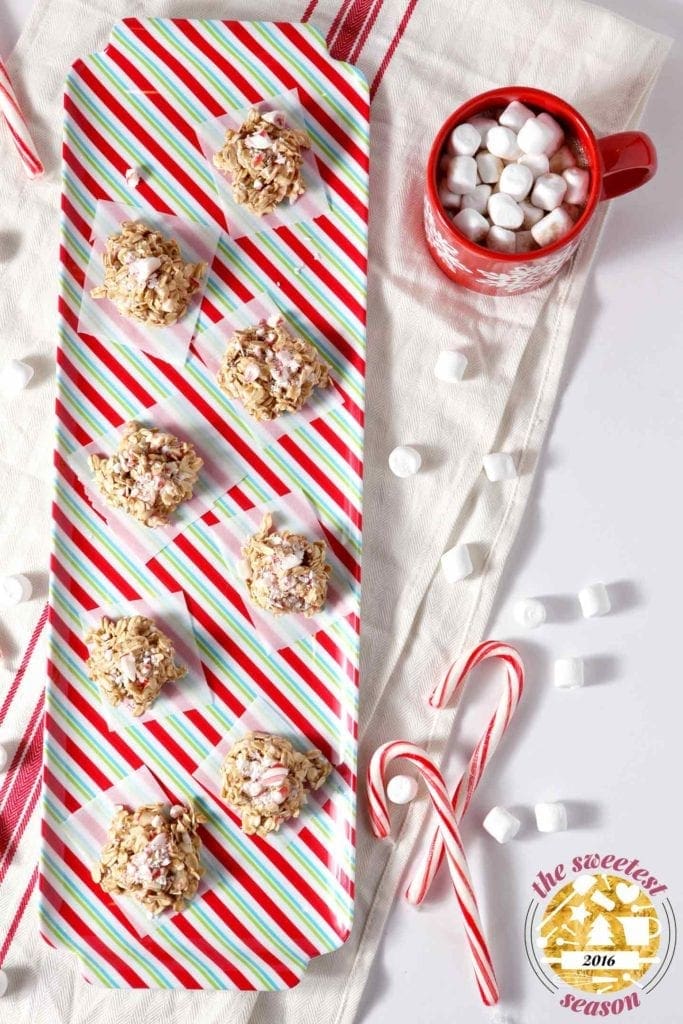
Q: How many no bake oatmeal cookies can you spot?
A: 8